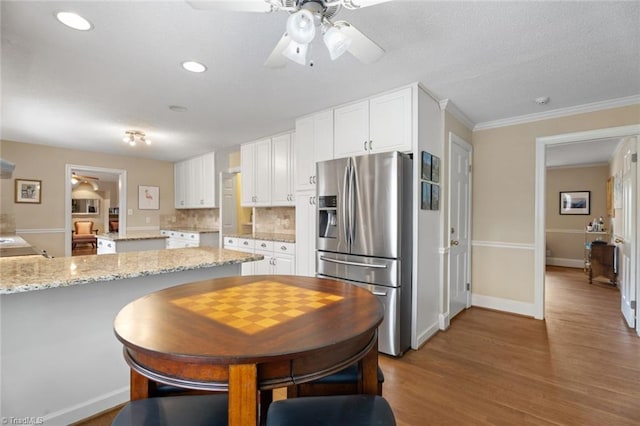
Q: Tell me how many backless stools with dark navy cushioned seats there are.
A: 4